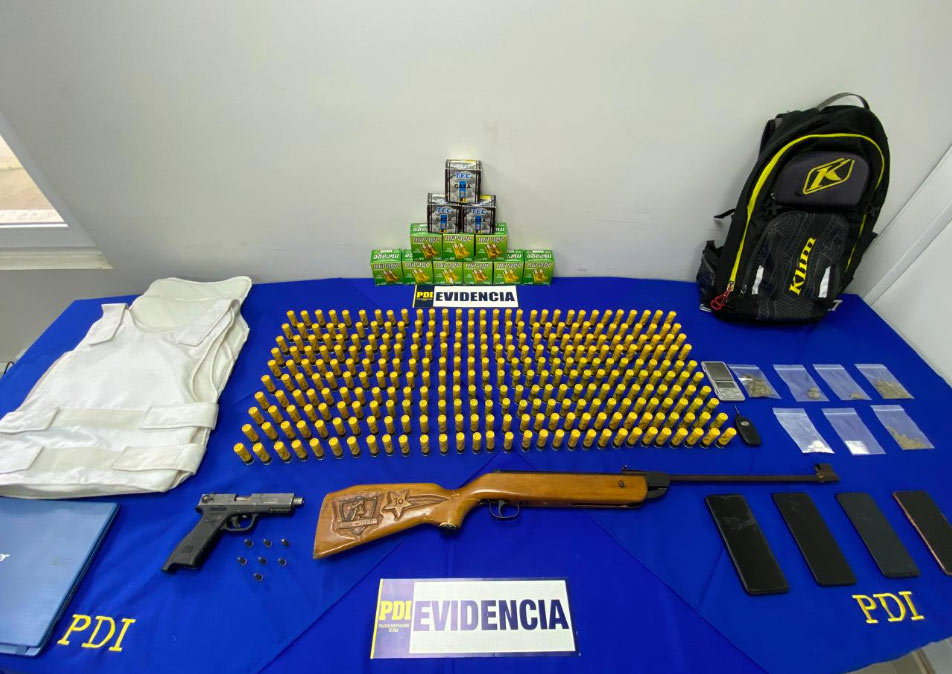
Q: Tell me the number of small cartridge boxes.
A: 12